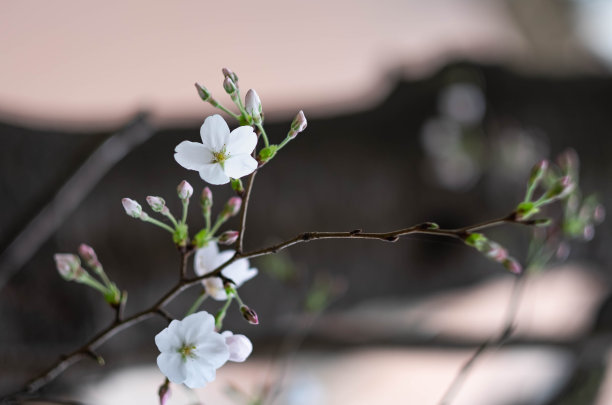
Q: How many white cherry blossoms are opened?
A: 3